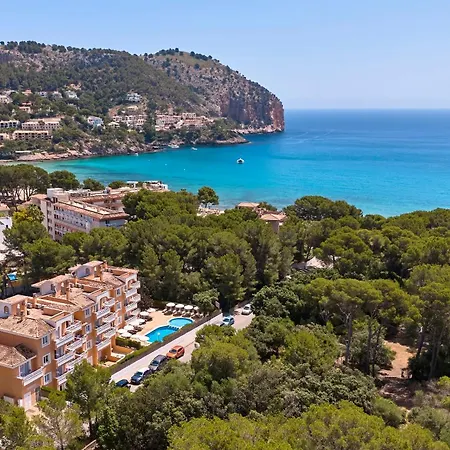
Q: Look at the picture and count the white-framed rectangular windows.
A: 9